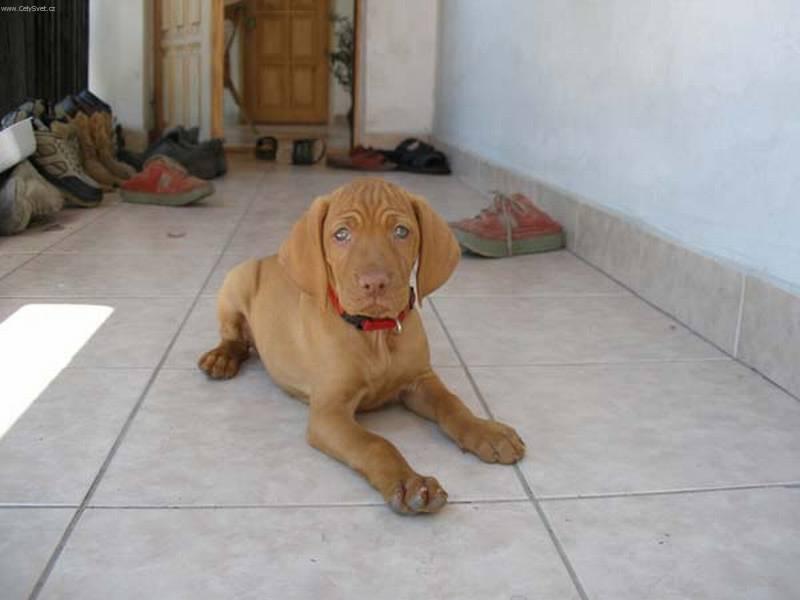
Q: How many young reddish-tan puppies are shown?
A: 1